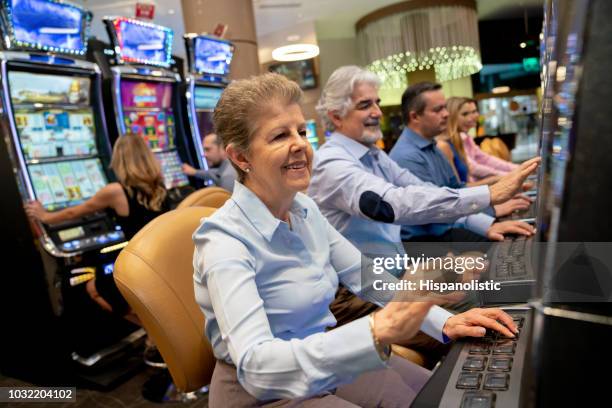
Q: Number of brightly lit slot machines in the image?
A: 3